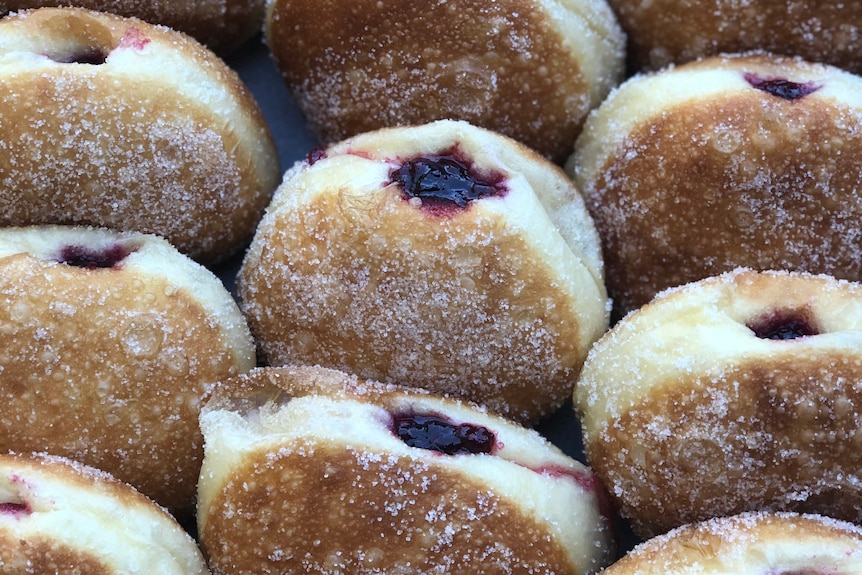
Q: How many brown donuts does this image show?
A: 11